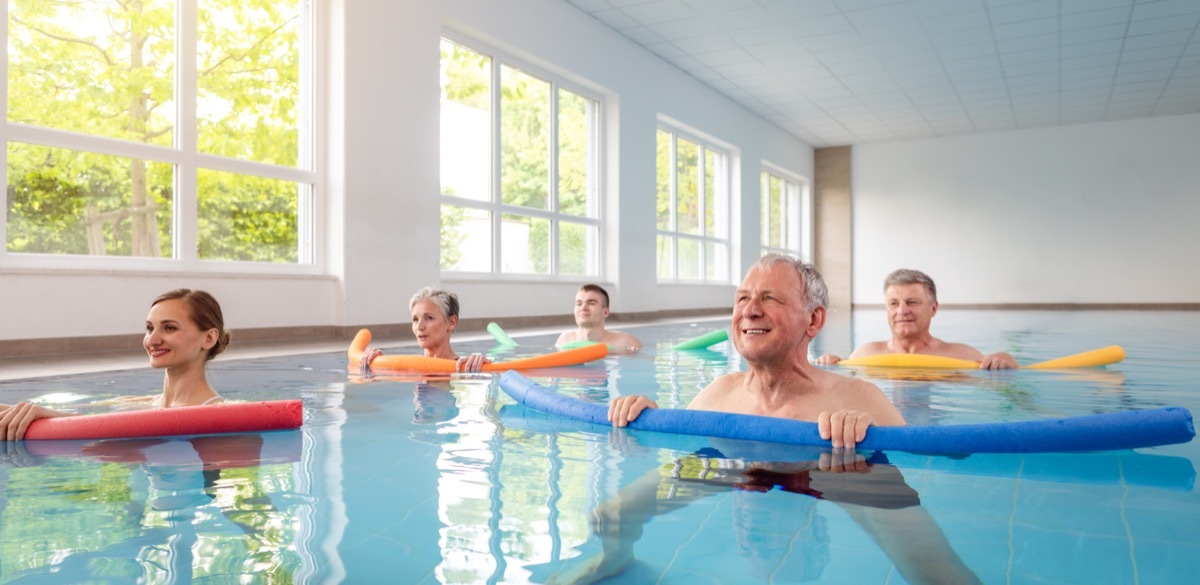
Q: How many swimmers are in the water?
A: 5